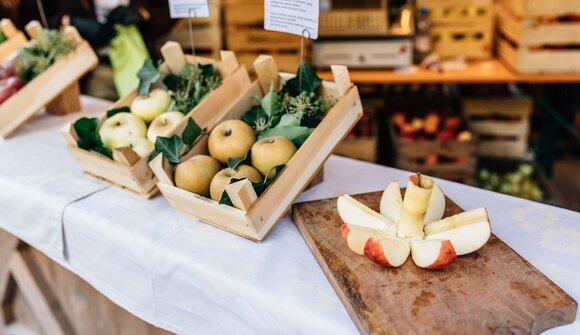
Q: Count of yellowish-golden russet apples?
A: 4